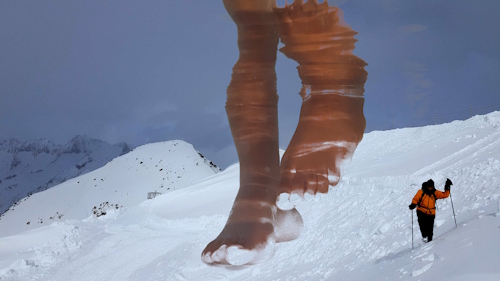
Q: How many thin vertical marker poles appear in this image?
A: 3